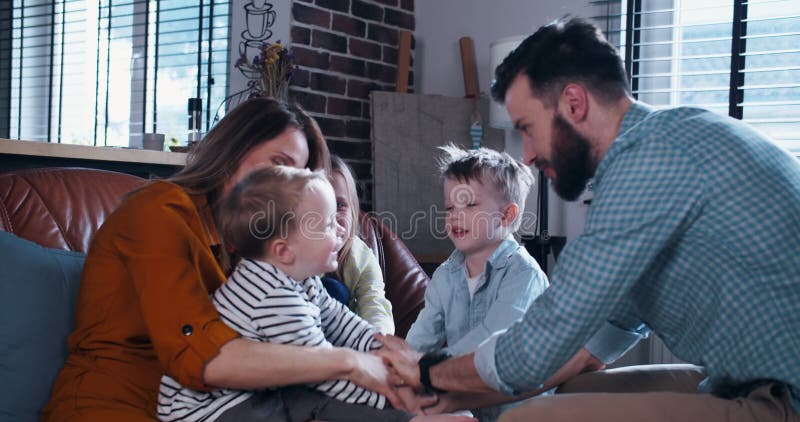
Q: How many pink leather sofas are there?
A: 0